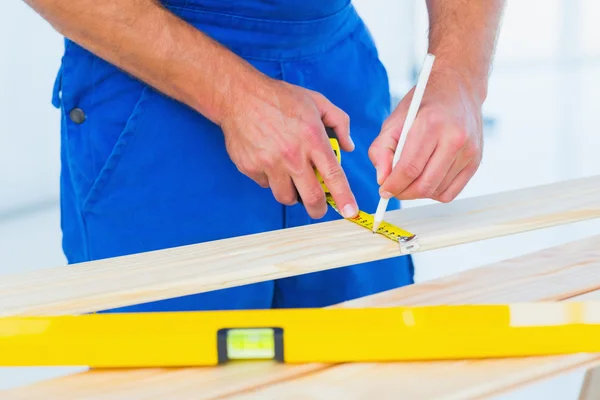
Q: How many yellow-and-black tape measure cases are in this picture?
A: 1